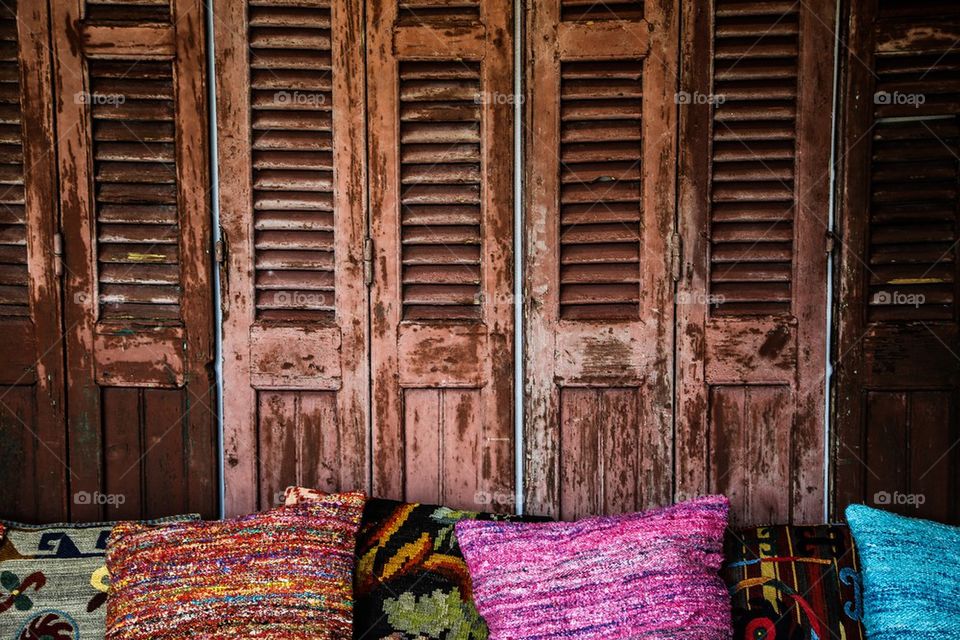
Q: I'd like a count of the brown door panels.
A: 7